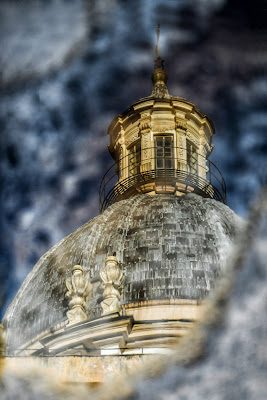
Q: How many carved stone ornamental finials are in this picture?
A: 2